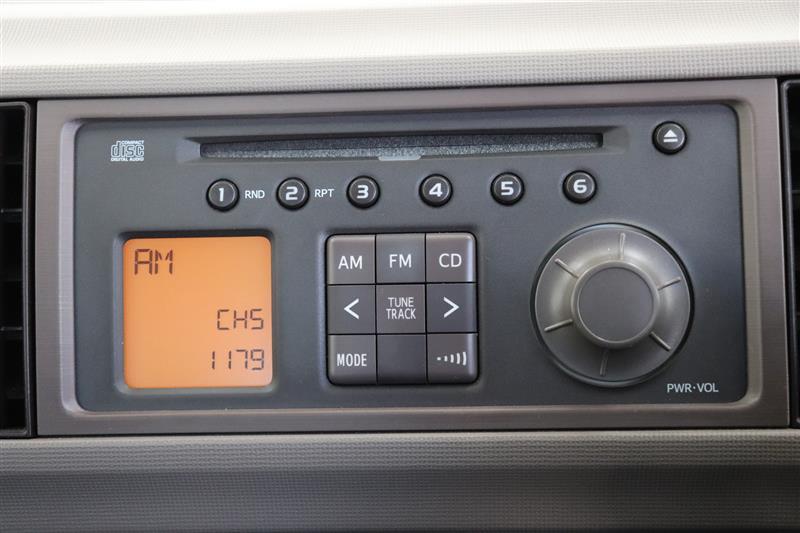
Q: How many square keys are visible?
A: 9